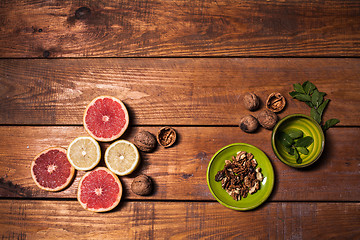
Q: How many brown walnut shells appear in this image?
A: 7